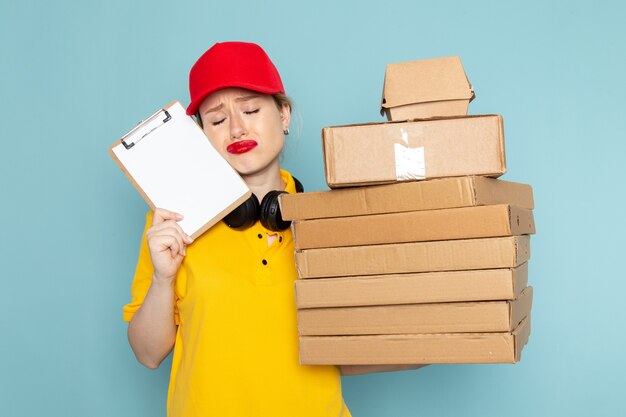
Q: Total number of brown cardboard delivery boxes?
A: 8